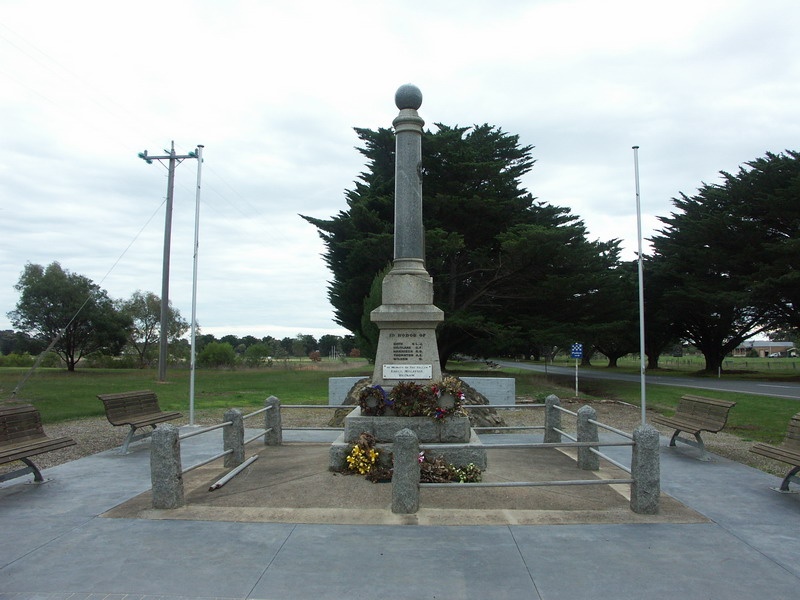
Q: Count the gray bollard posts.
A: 7